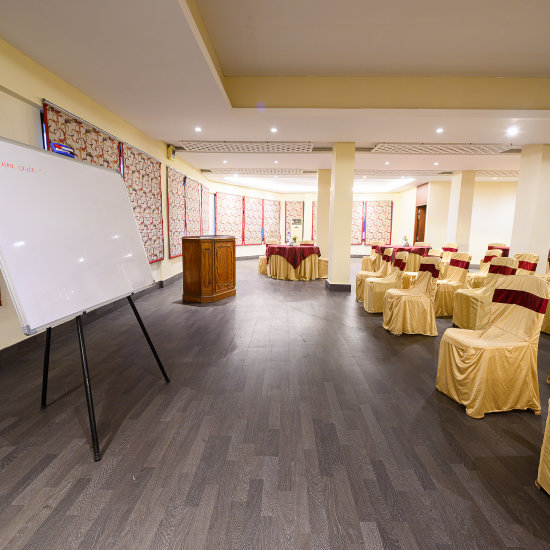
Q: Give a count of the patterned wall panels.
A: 12